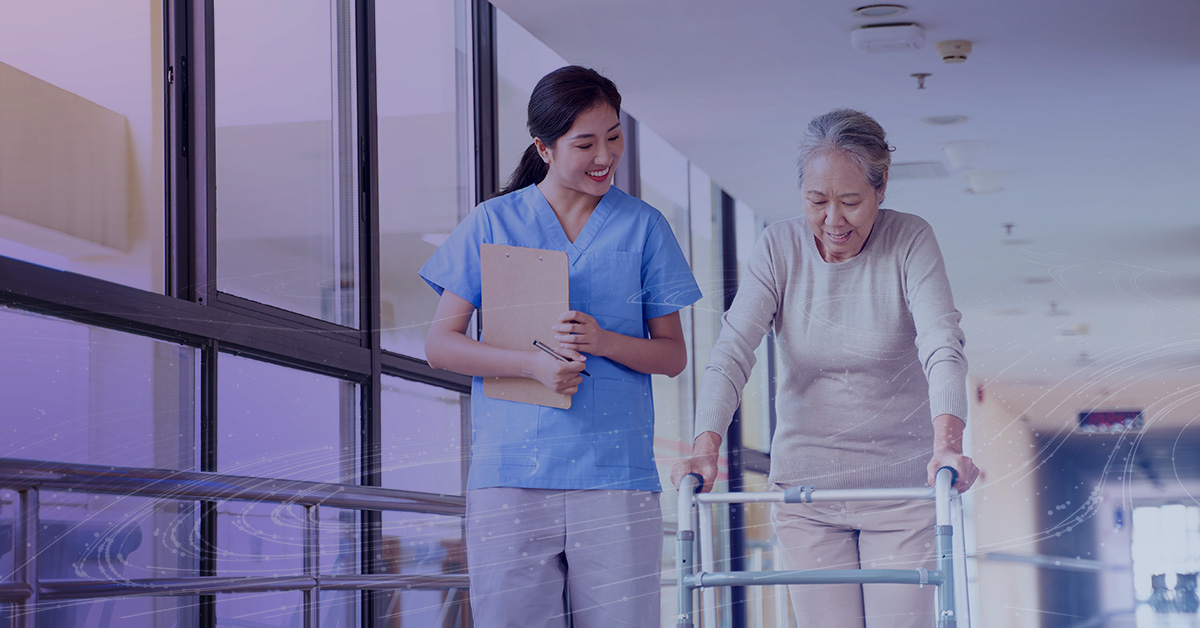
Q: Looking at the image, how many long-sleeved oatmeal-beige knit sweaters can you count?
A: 1